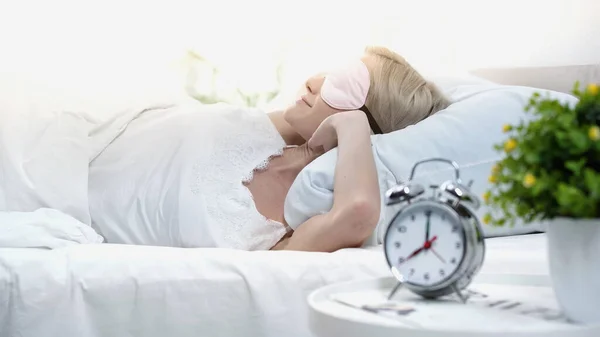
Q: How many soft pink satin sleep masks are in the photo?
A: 1